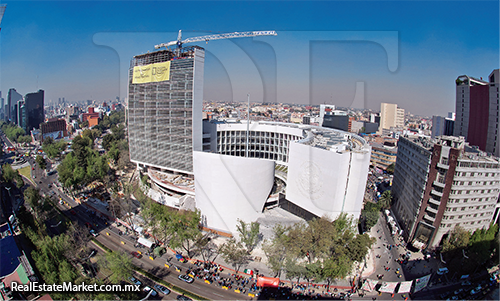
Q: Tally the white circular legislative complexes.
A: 1